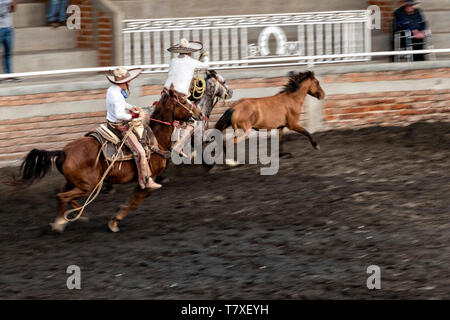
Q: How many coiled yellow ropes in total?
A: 1